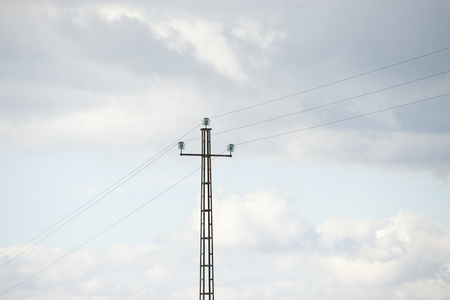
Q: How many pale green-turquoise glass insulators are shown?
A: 3